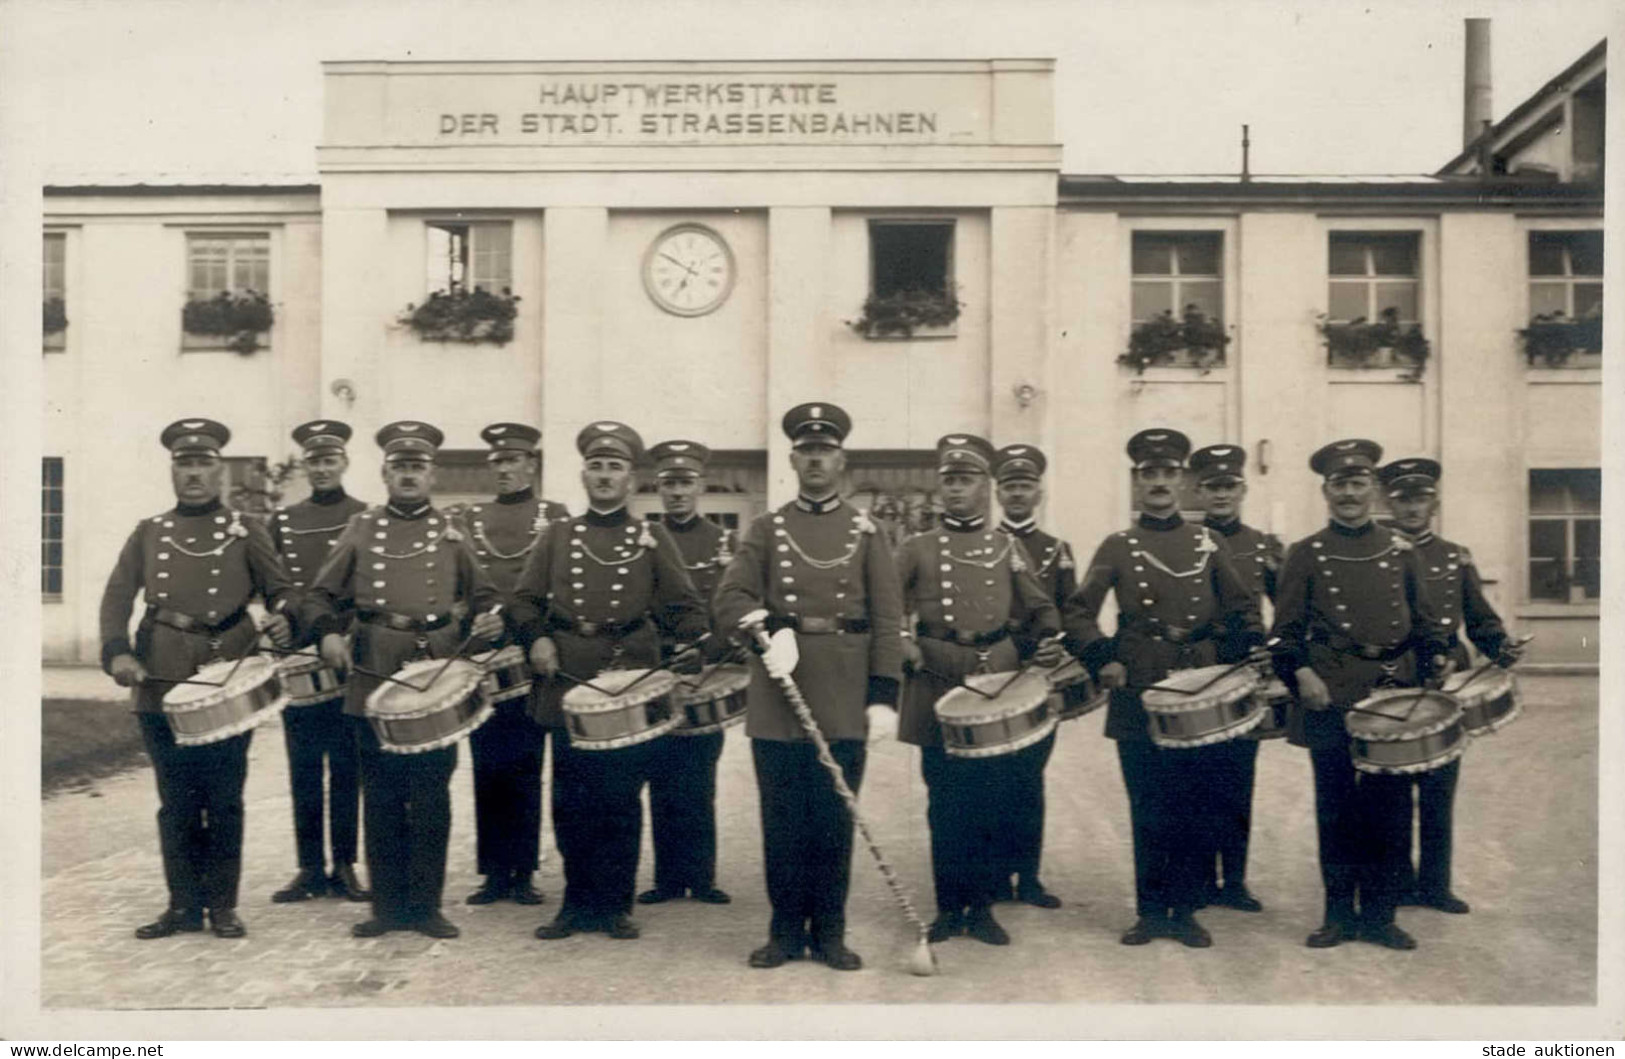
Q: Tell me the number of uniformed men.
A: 13